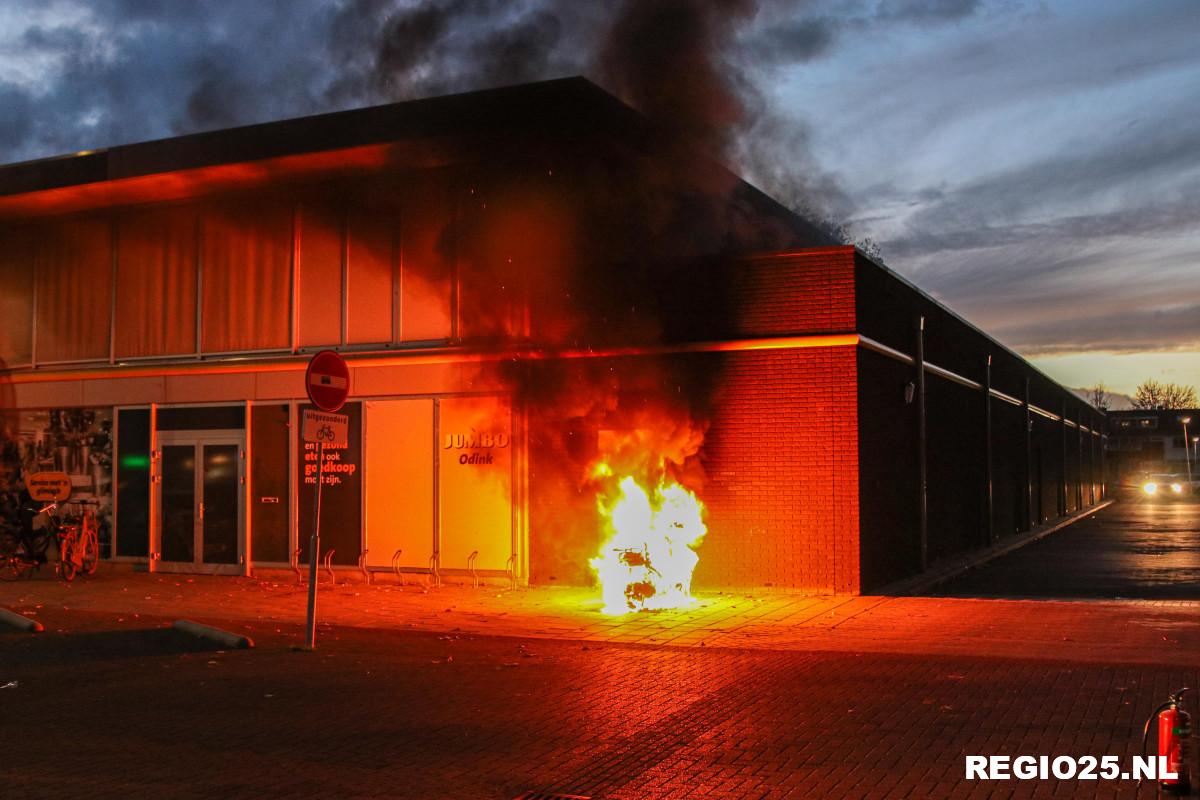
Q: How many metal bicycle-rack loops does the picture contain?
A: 7